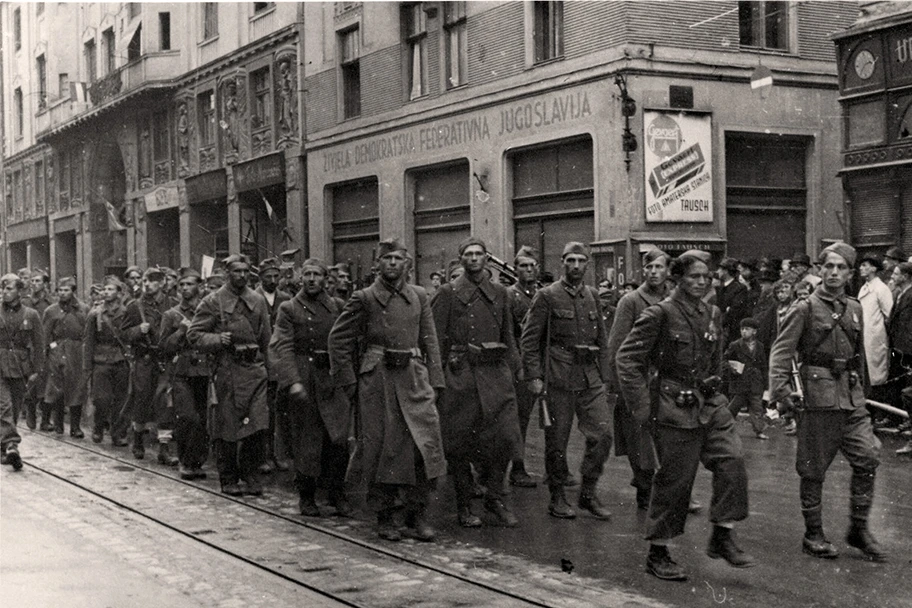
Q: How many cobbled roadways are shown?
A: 1